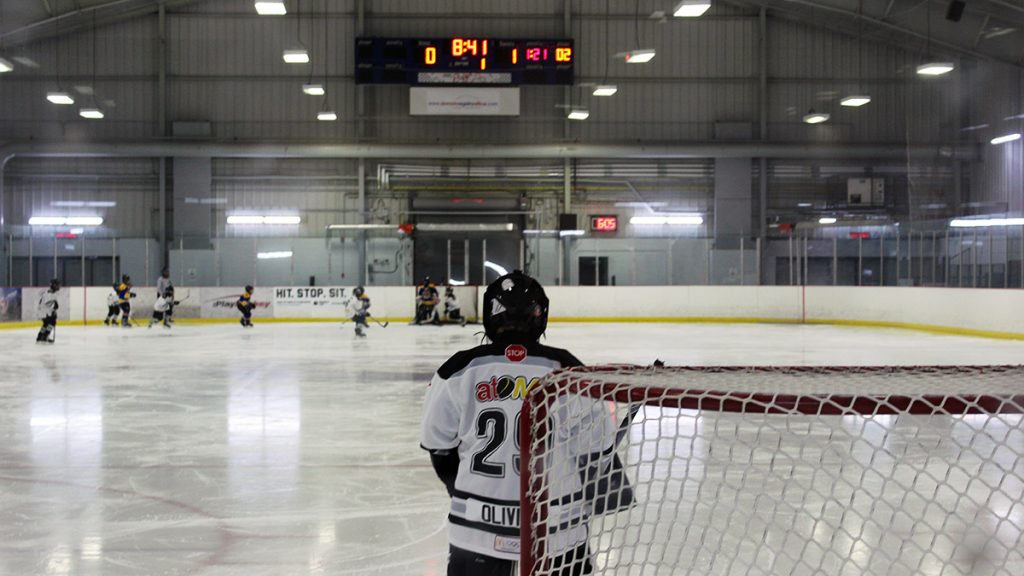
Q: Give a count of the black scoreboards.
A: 1